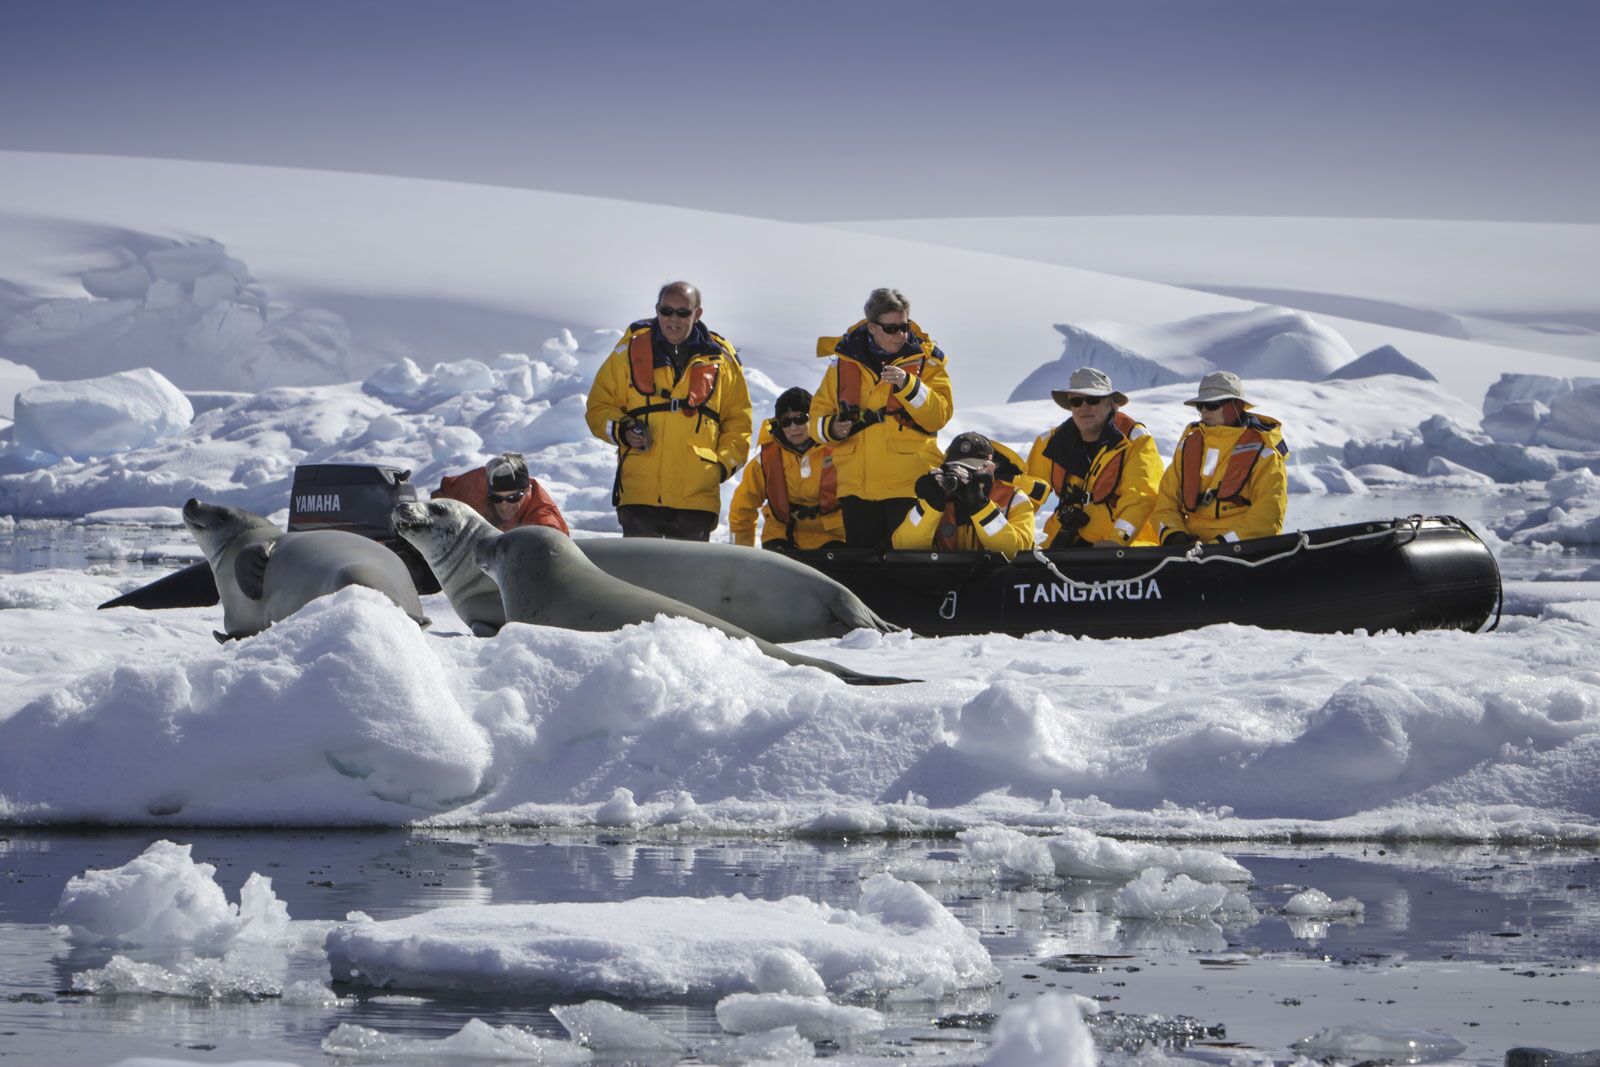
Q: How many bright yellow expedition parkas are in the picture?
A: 6